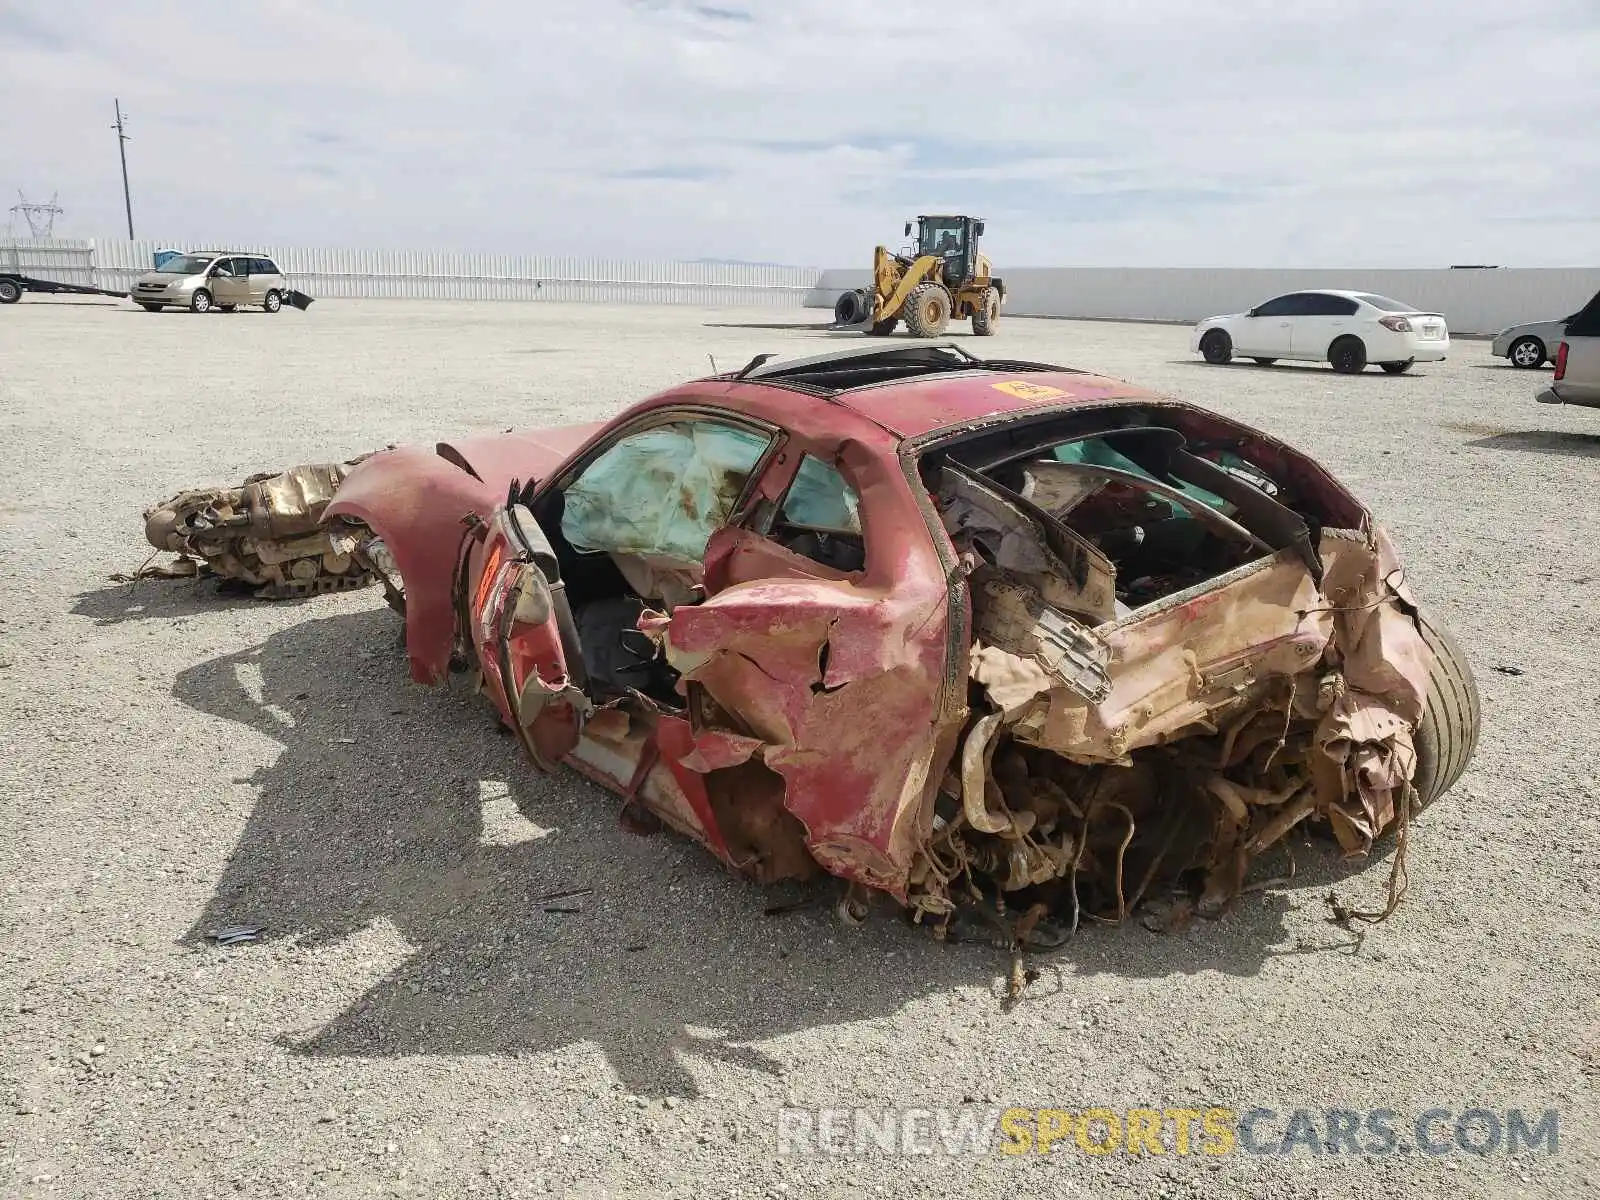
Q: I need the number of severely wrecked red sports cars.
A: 1